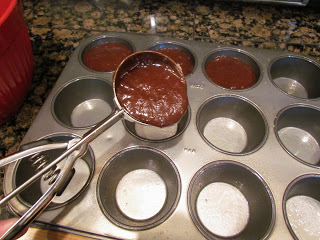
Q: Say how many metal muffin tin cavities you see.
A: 12